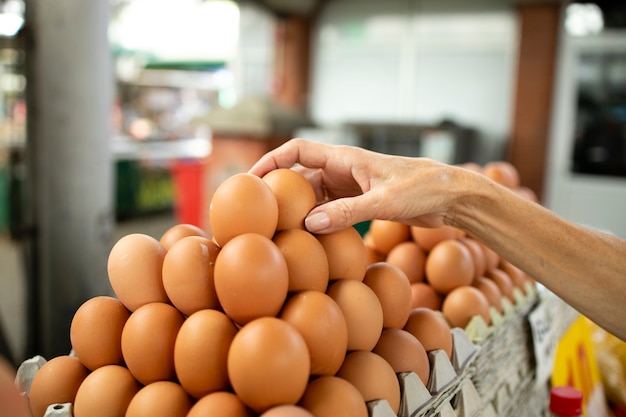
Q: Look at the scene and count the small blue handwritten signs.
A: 0